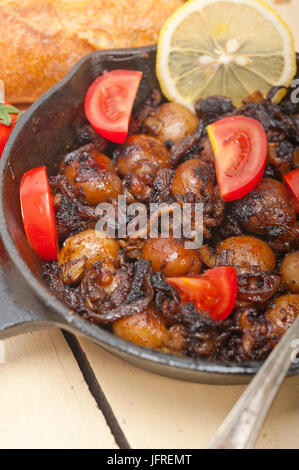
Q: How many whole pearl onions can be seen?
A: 11